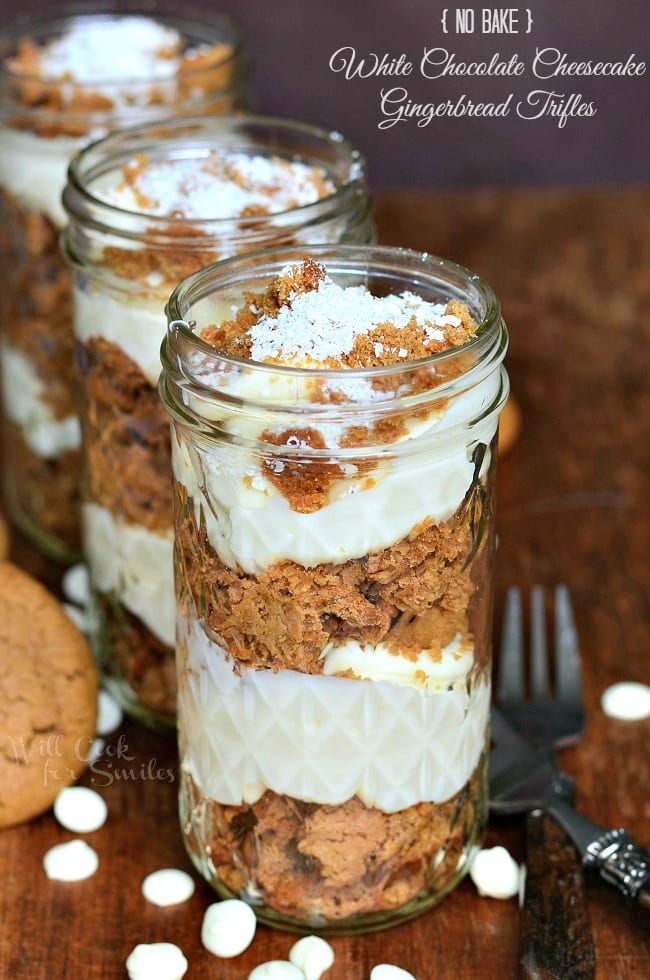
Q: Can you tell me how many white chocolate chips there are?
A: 14